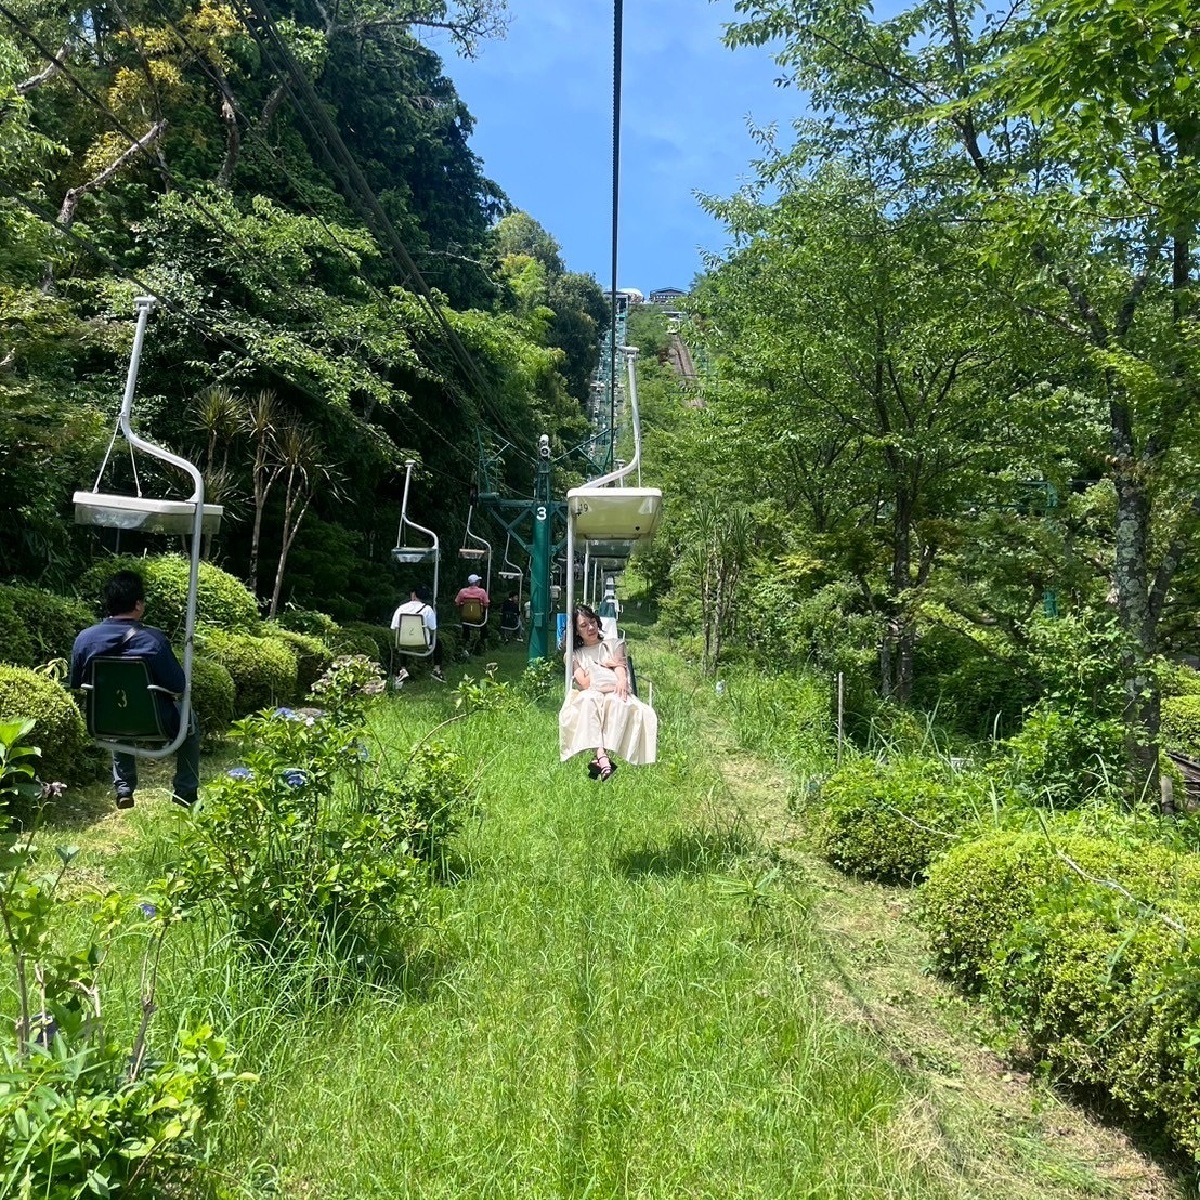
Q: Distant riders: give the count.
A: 3